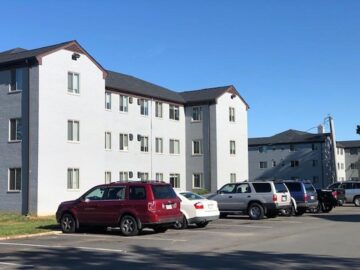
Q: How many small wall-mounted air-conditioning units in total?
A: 6